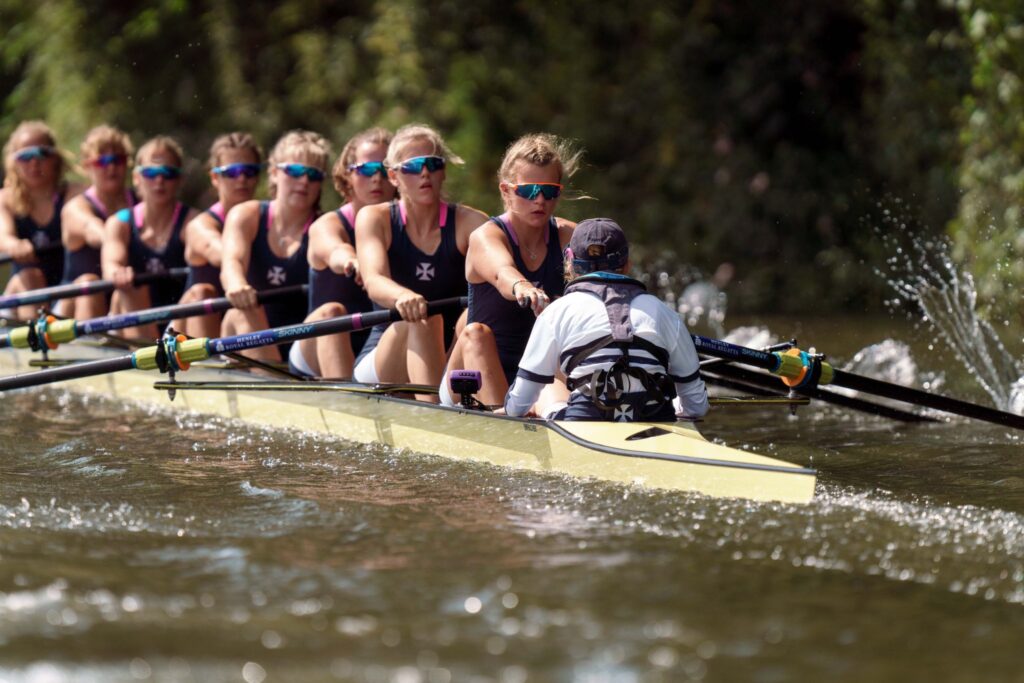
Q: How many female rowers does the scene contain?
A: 8